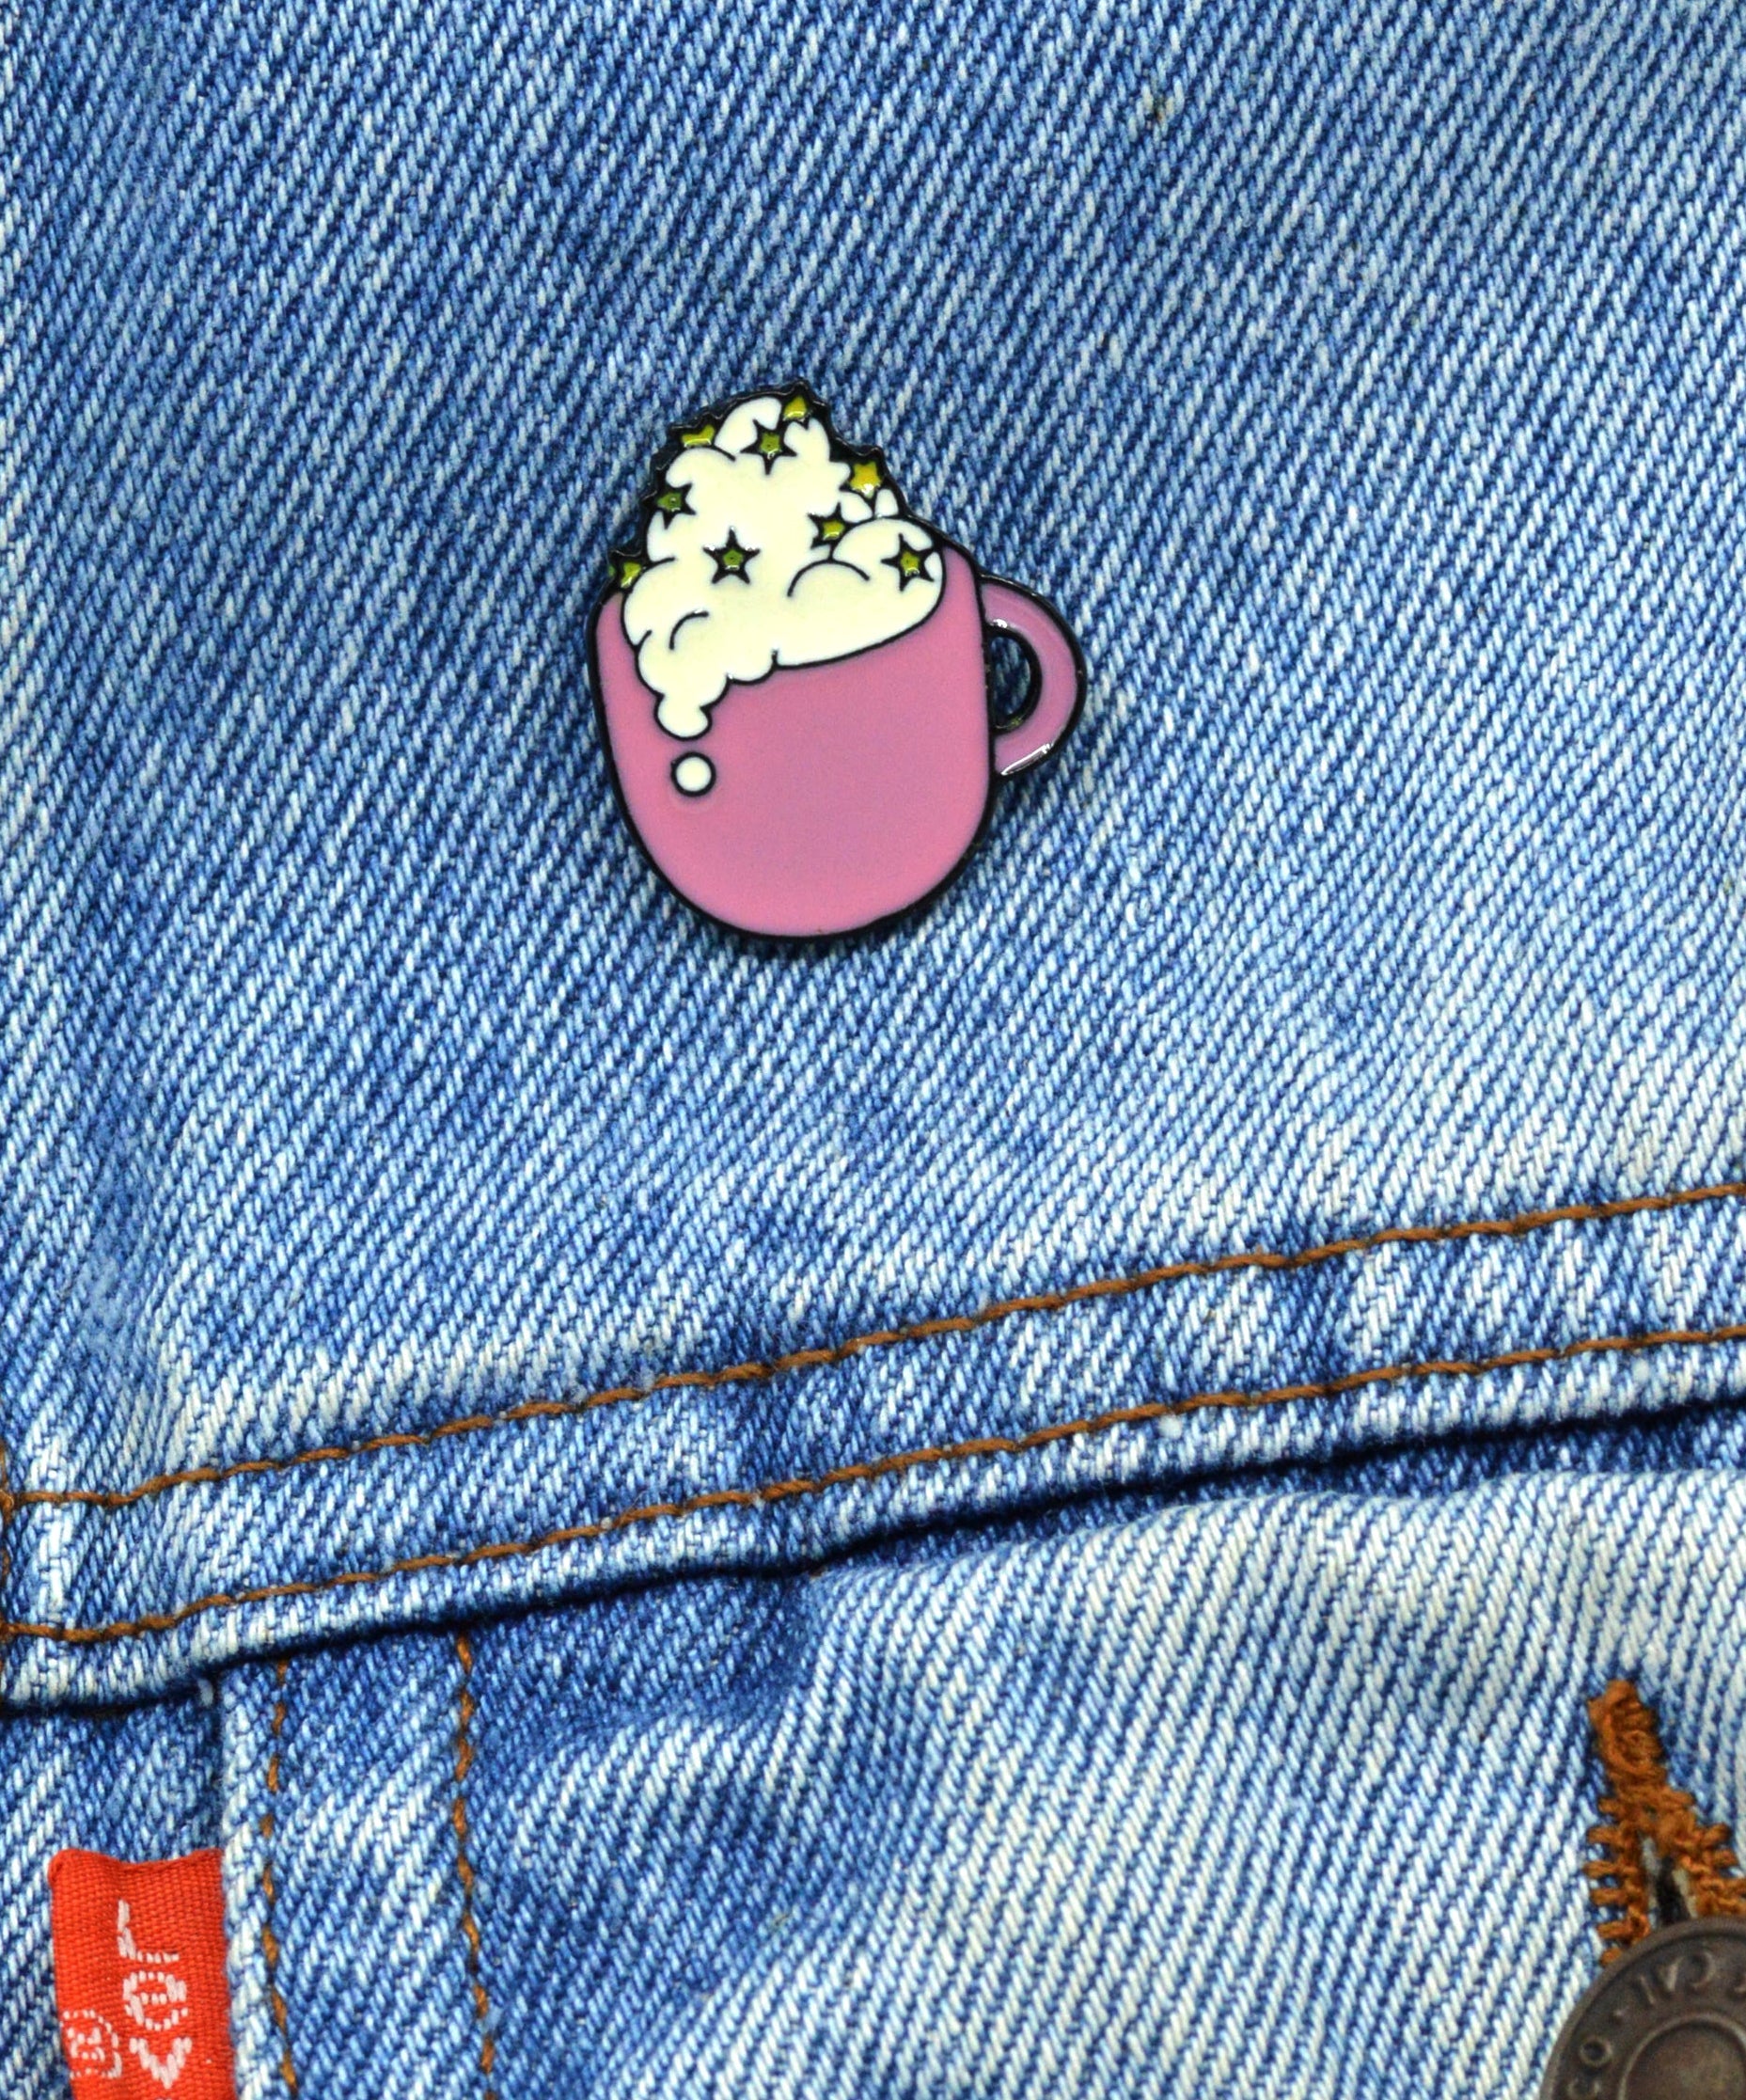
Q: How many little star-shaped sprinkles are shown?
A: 9